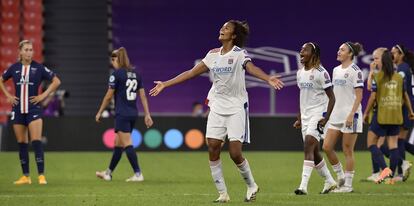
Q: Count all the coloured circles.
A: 5